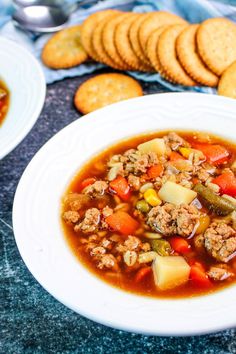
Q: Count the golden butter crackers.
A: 13